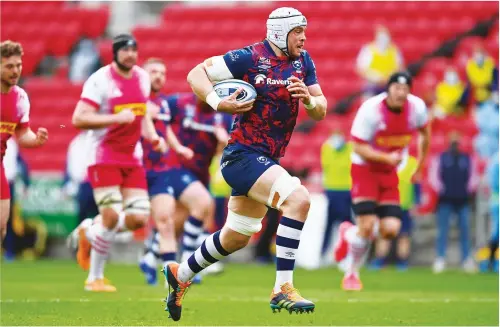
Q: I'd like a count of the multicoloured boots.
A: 2